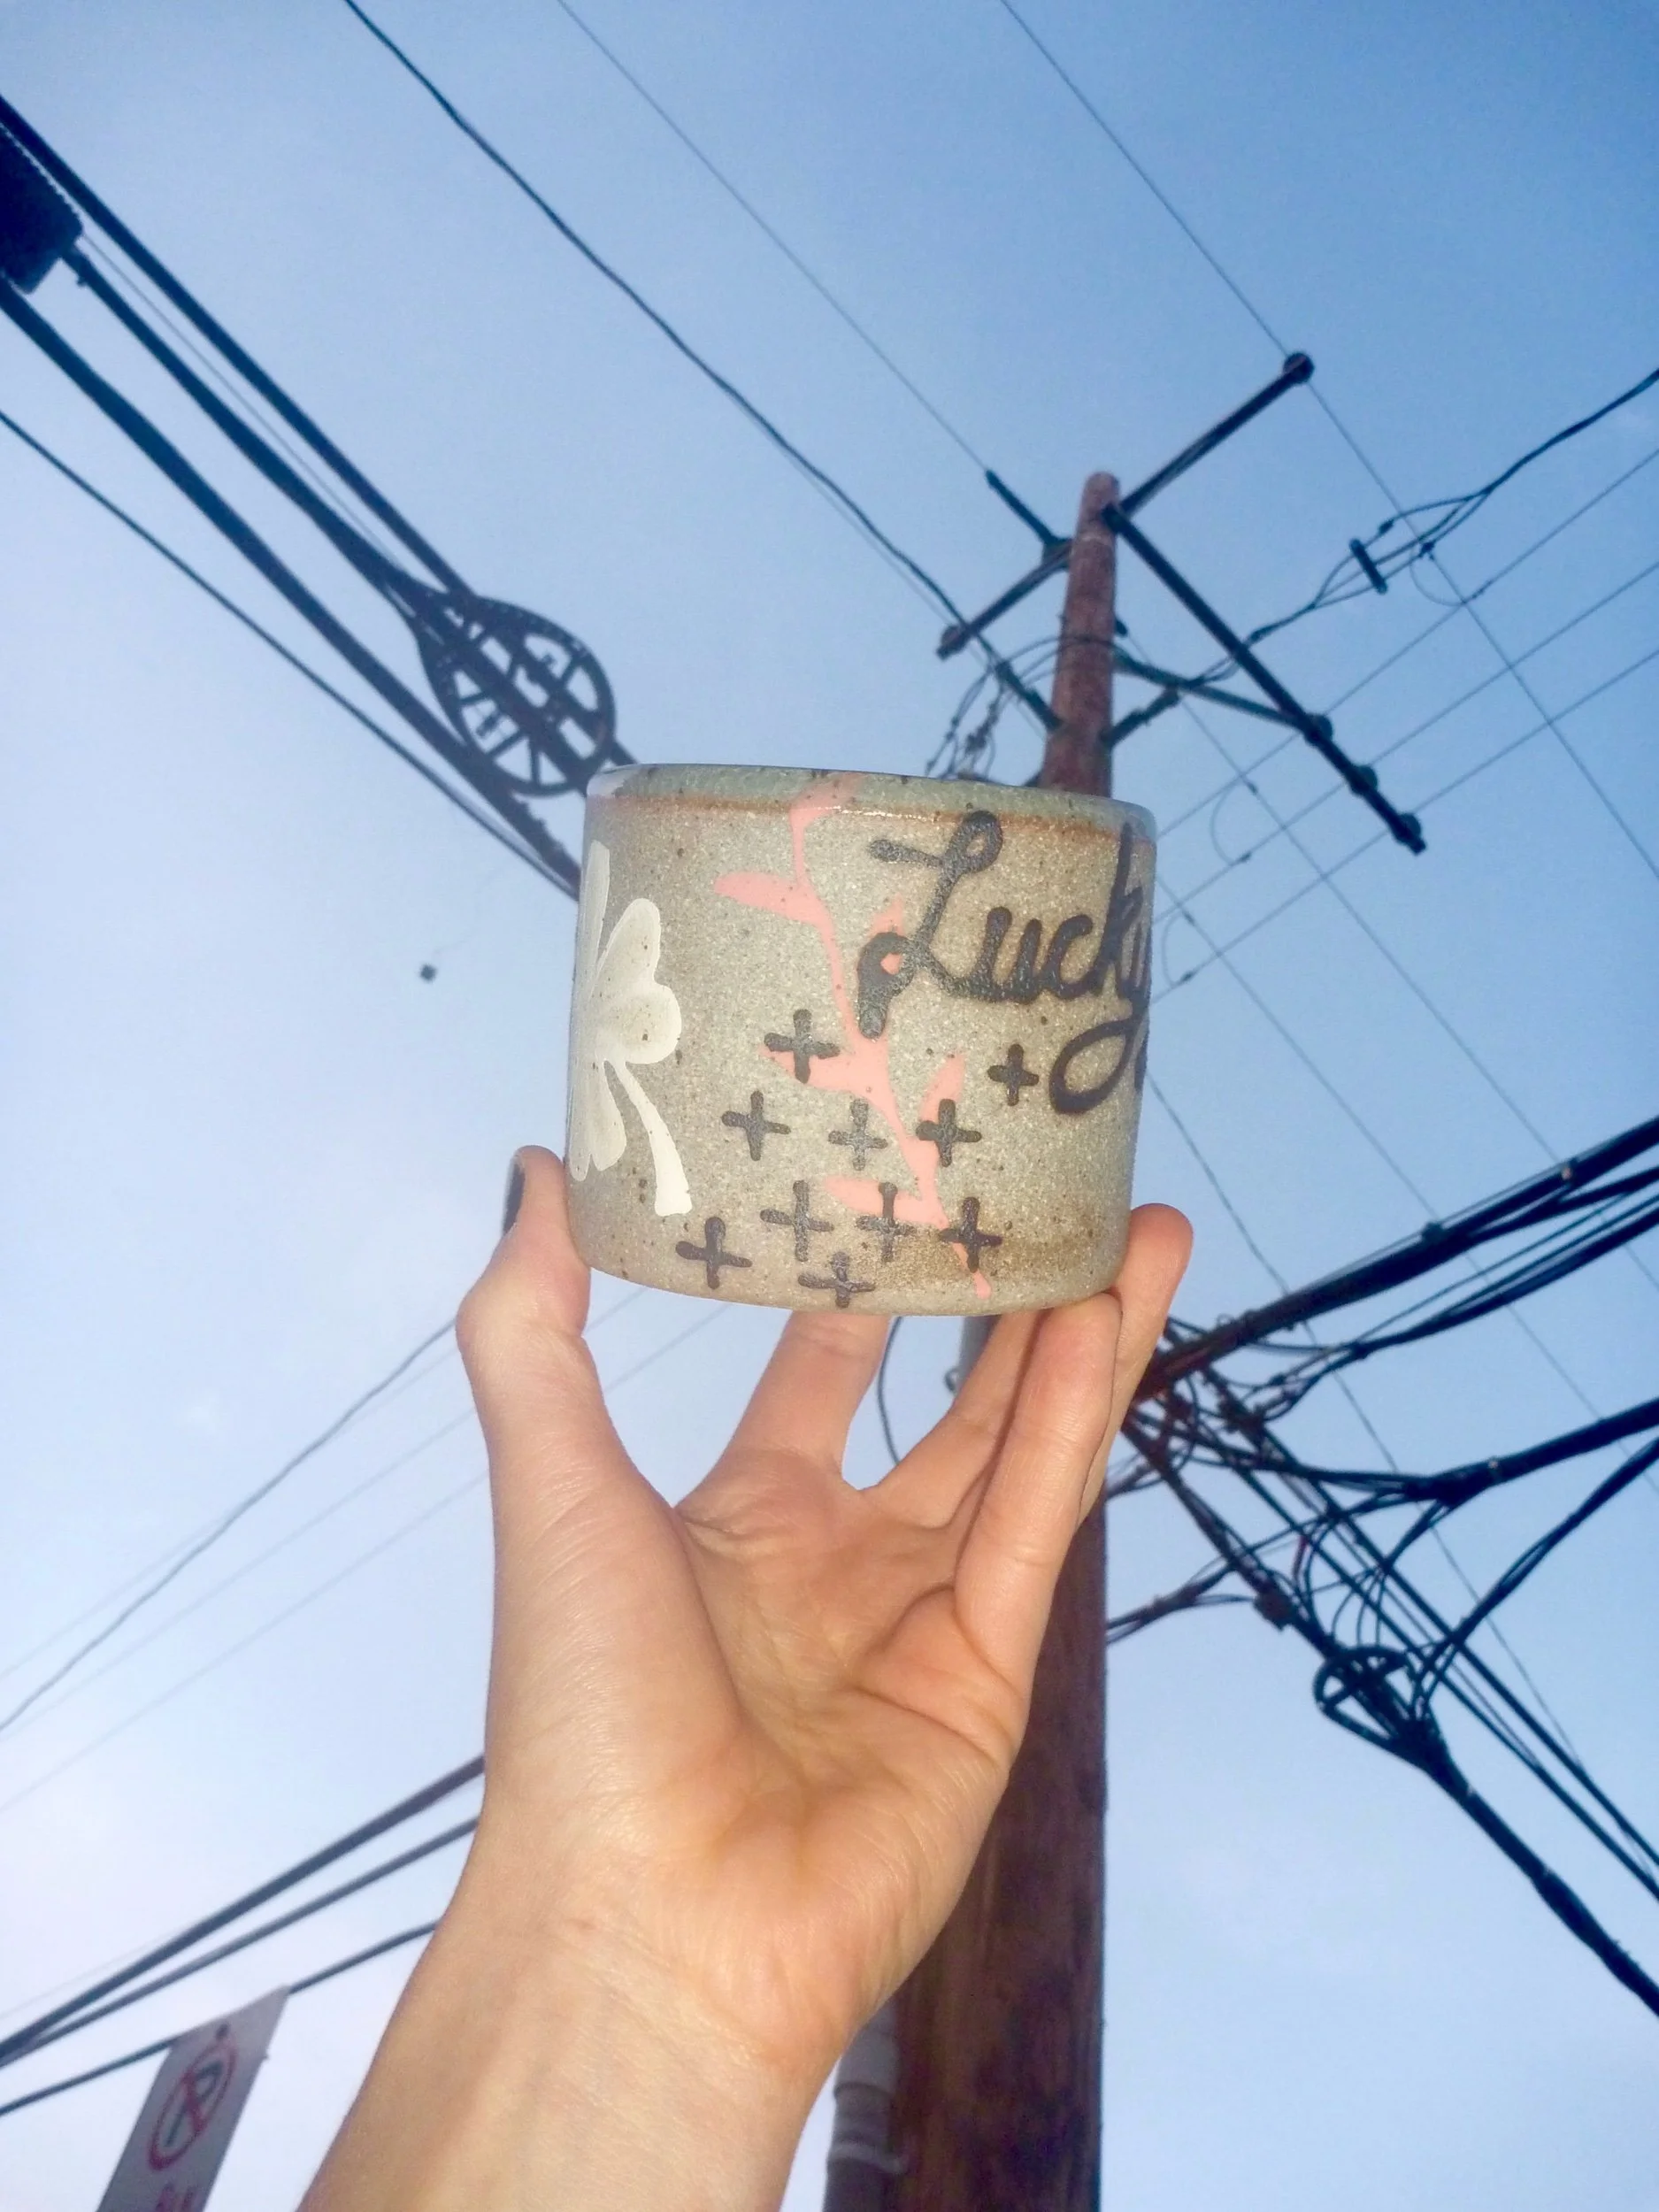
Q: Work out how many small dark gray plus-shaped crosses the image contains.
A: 10